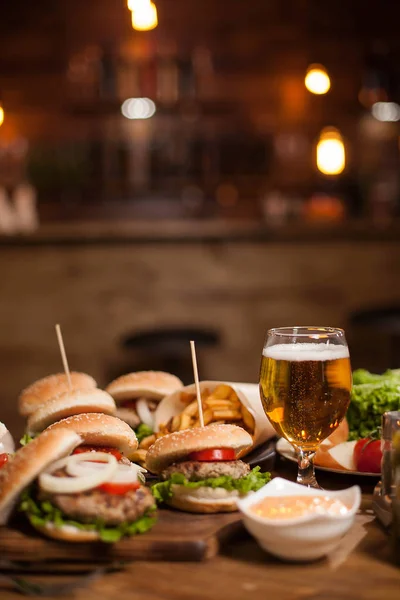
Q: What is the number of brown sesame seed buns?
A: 6